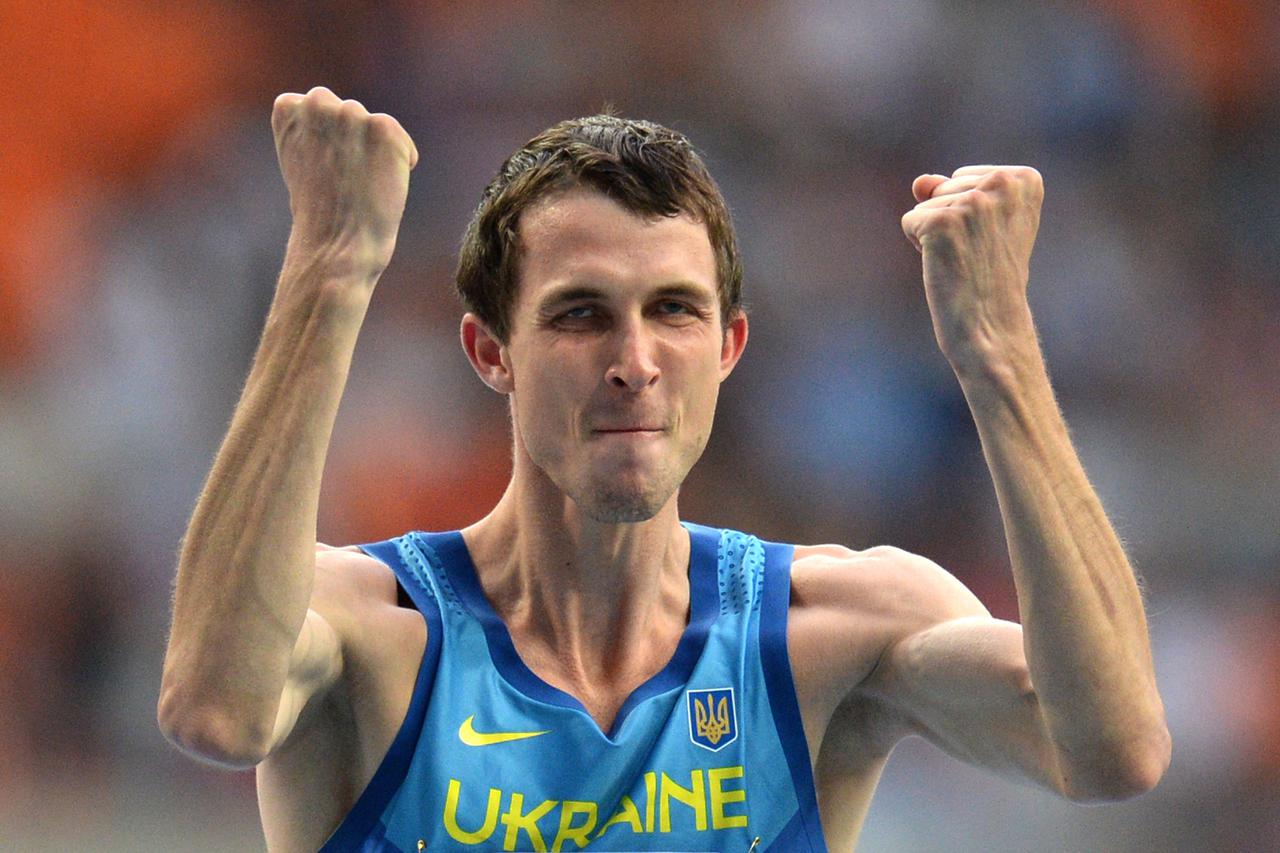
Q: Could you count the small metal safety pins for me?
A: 2